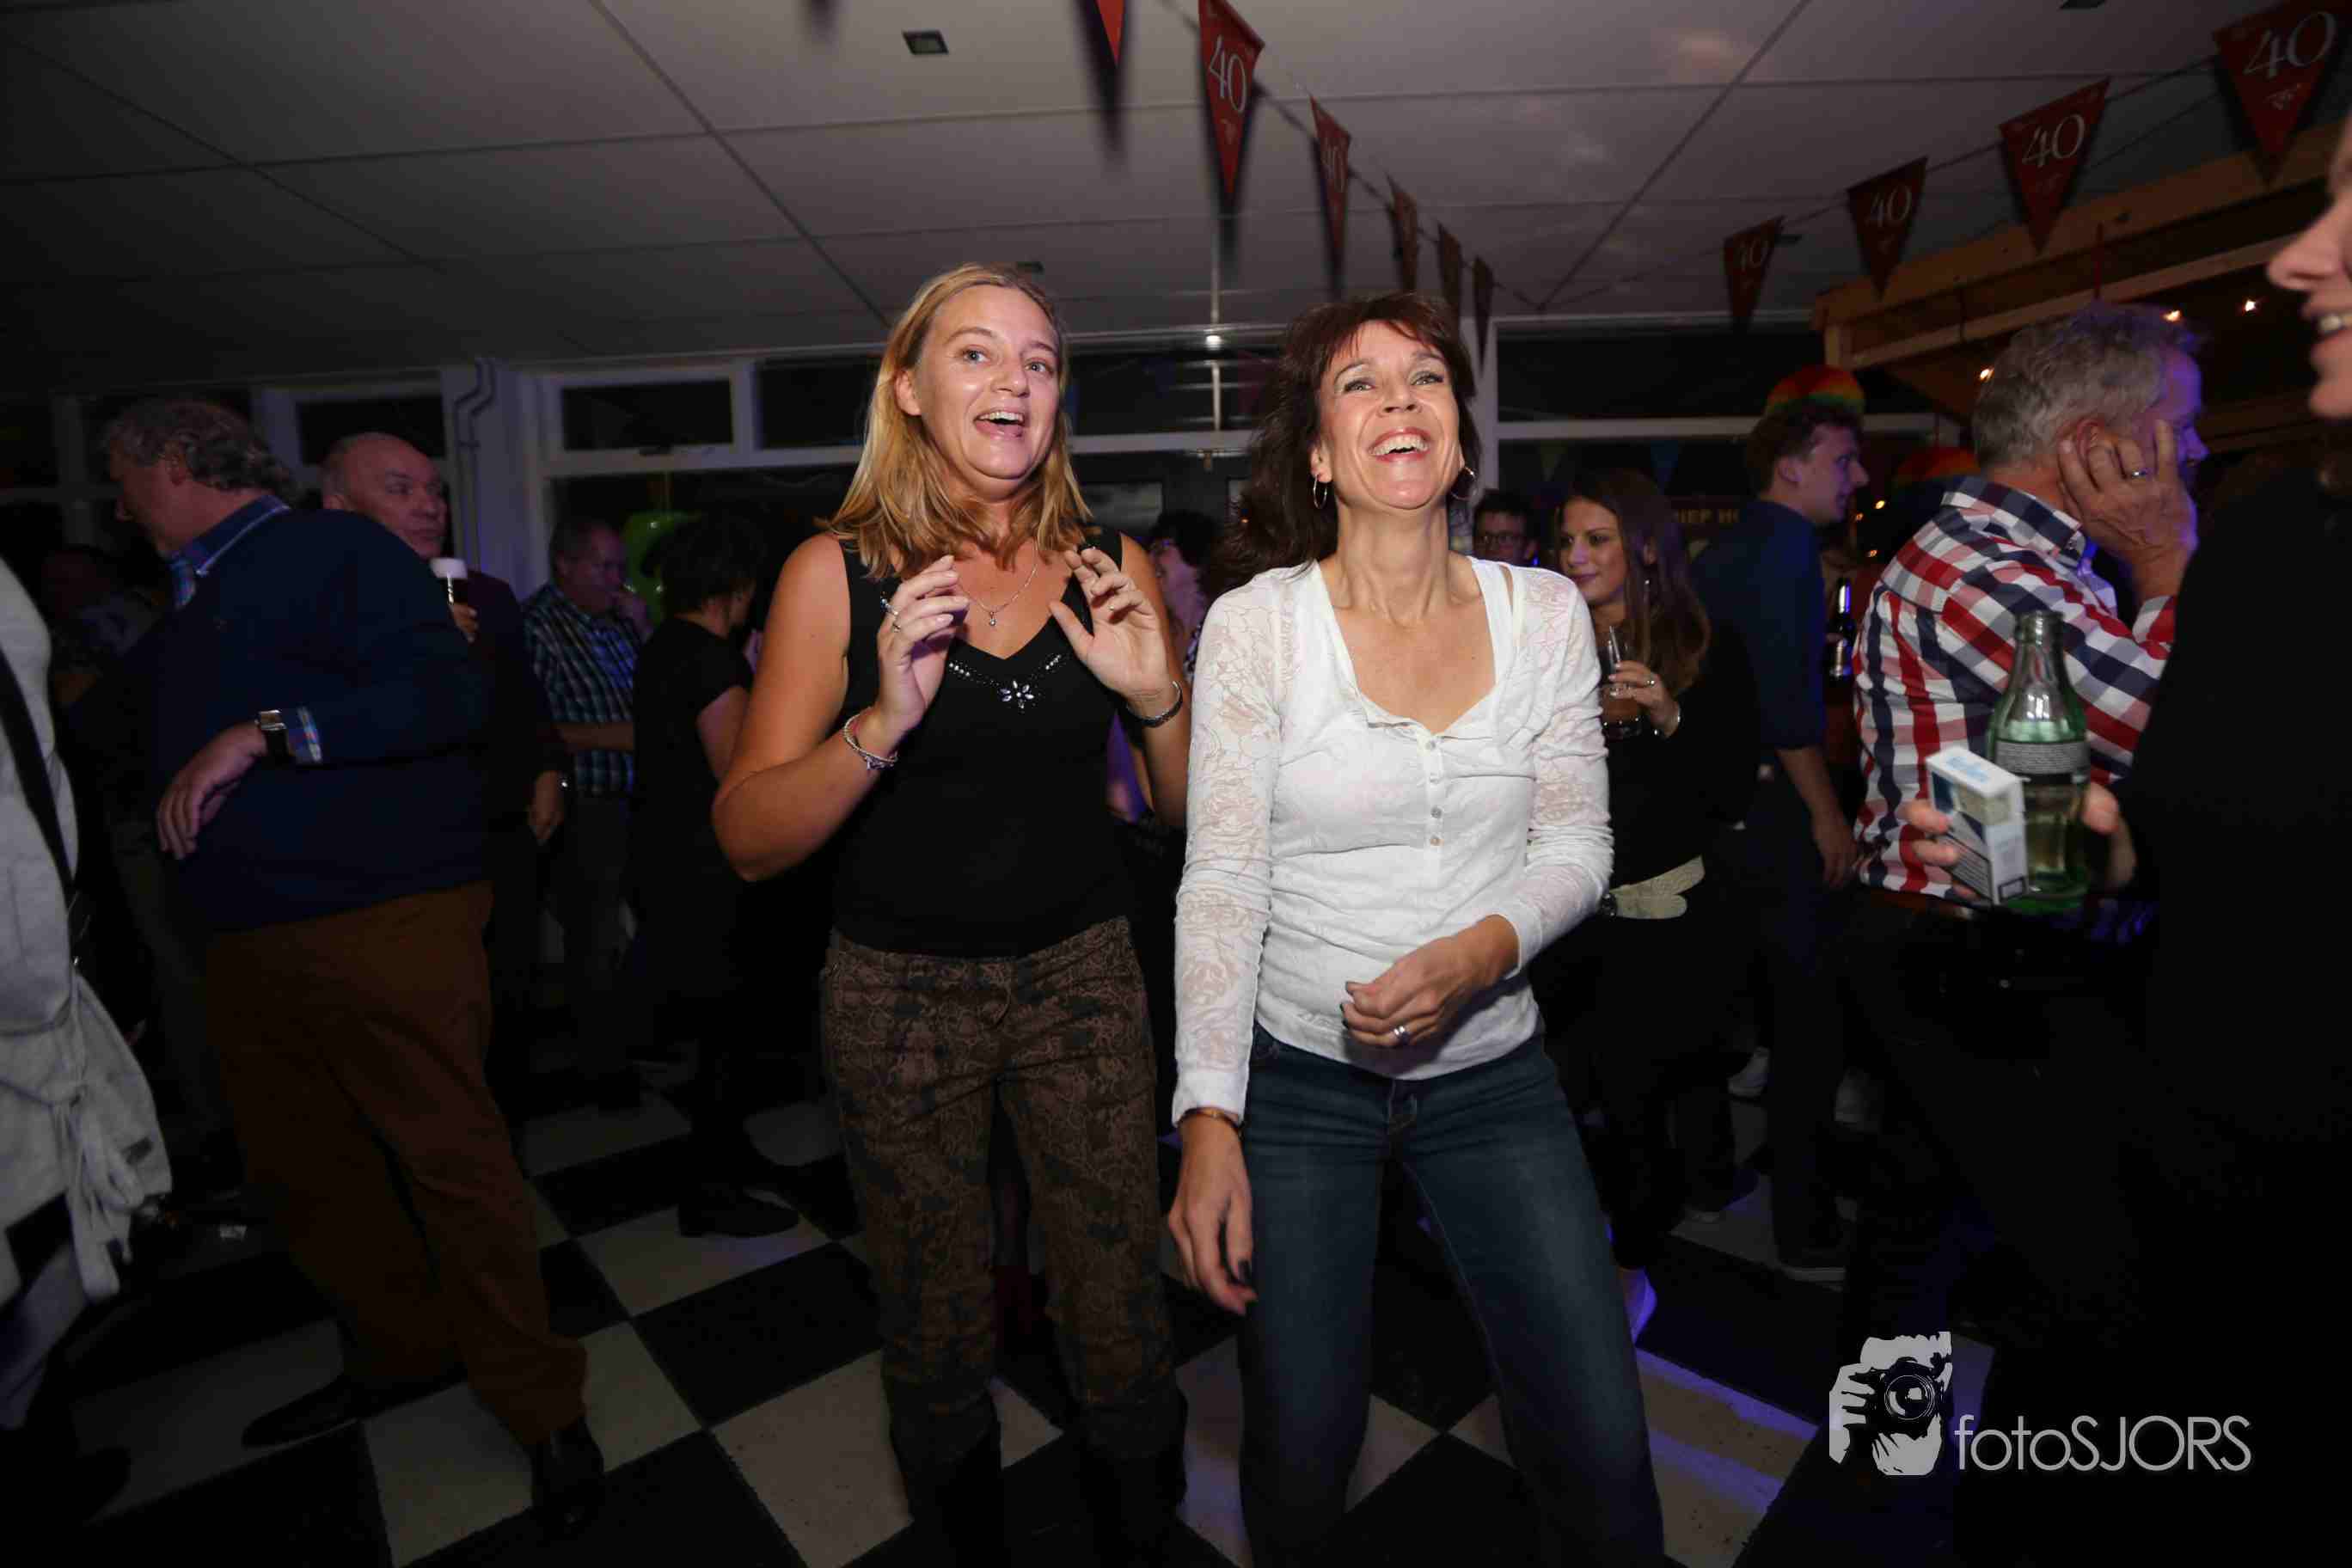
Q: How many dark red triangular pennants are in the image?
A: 10